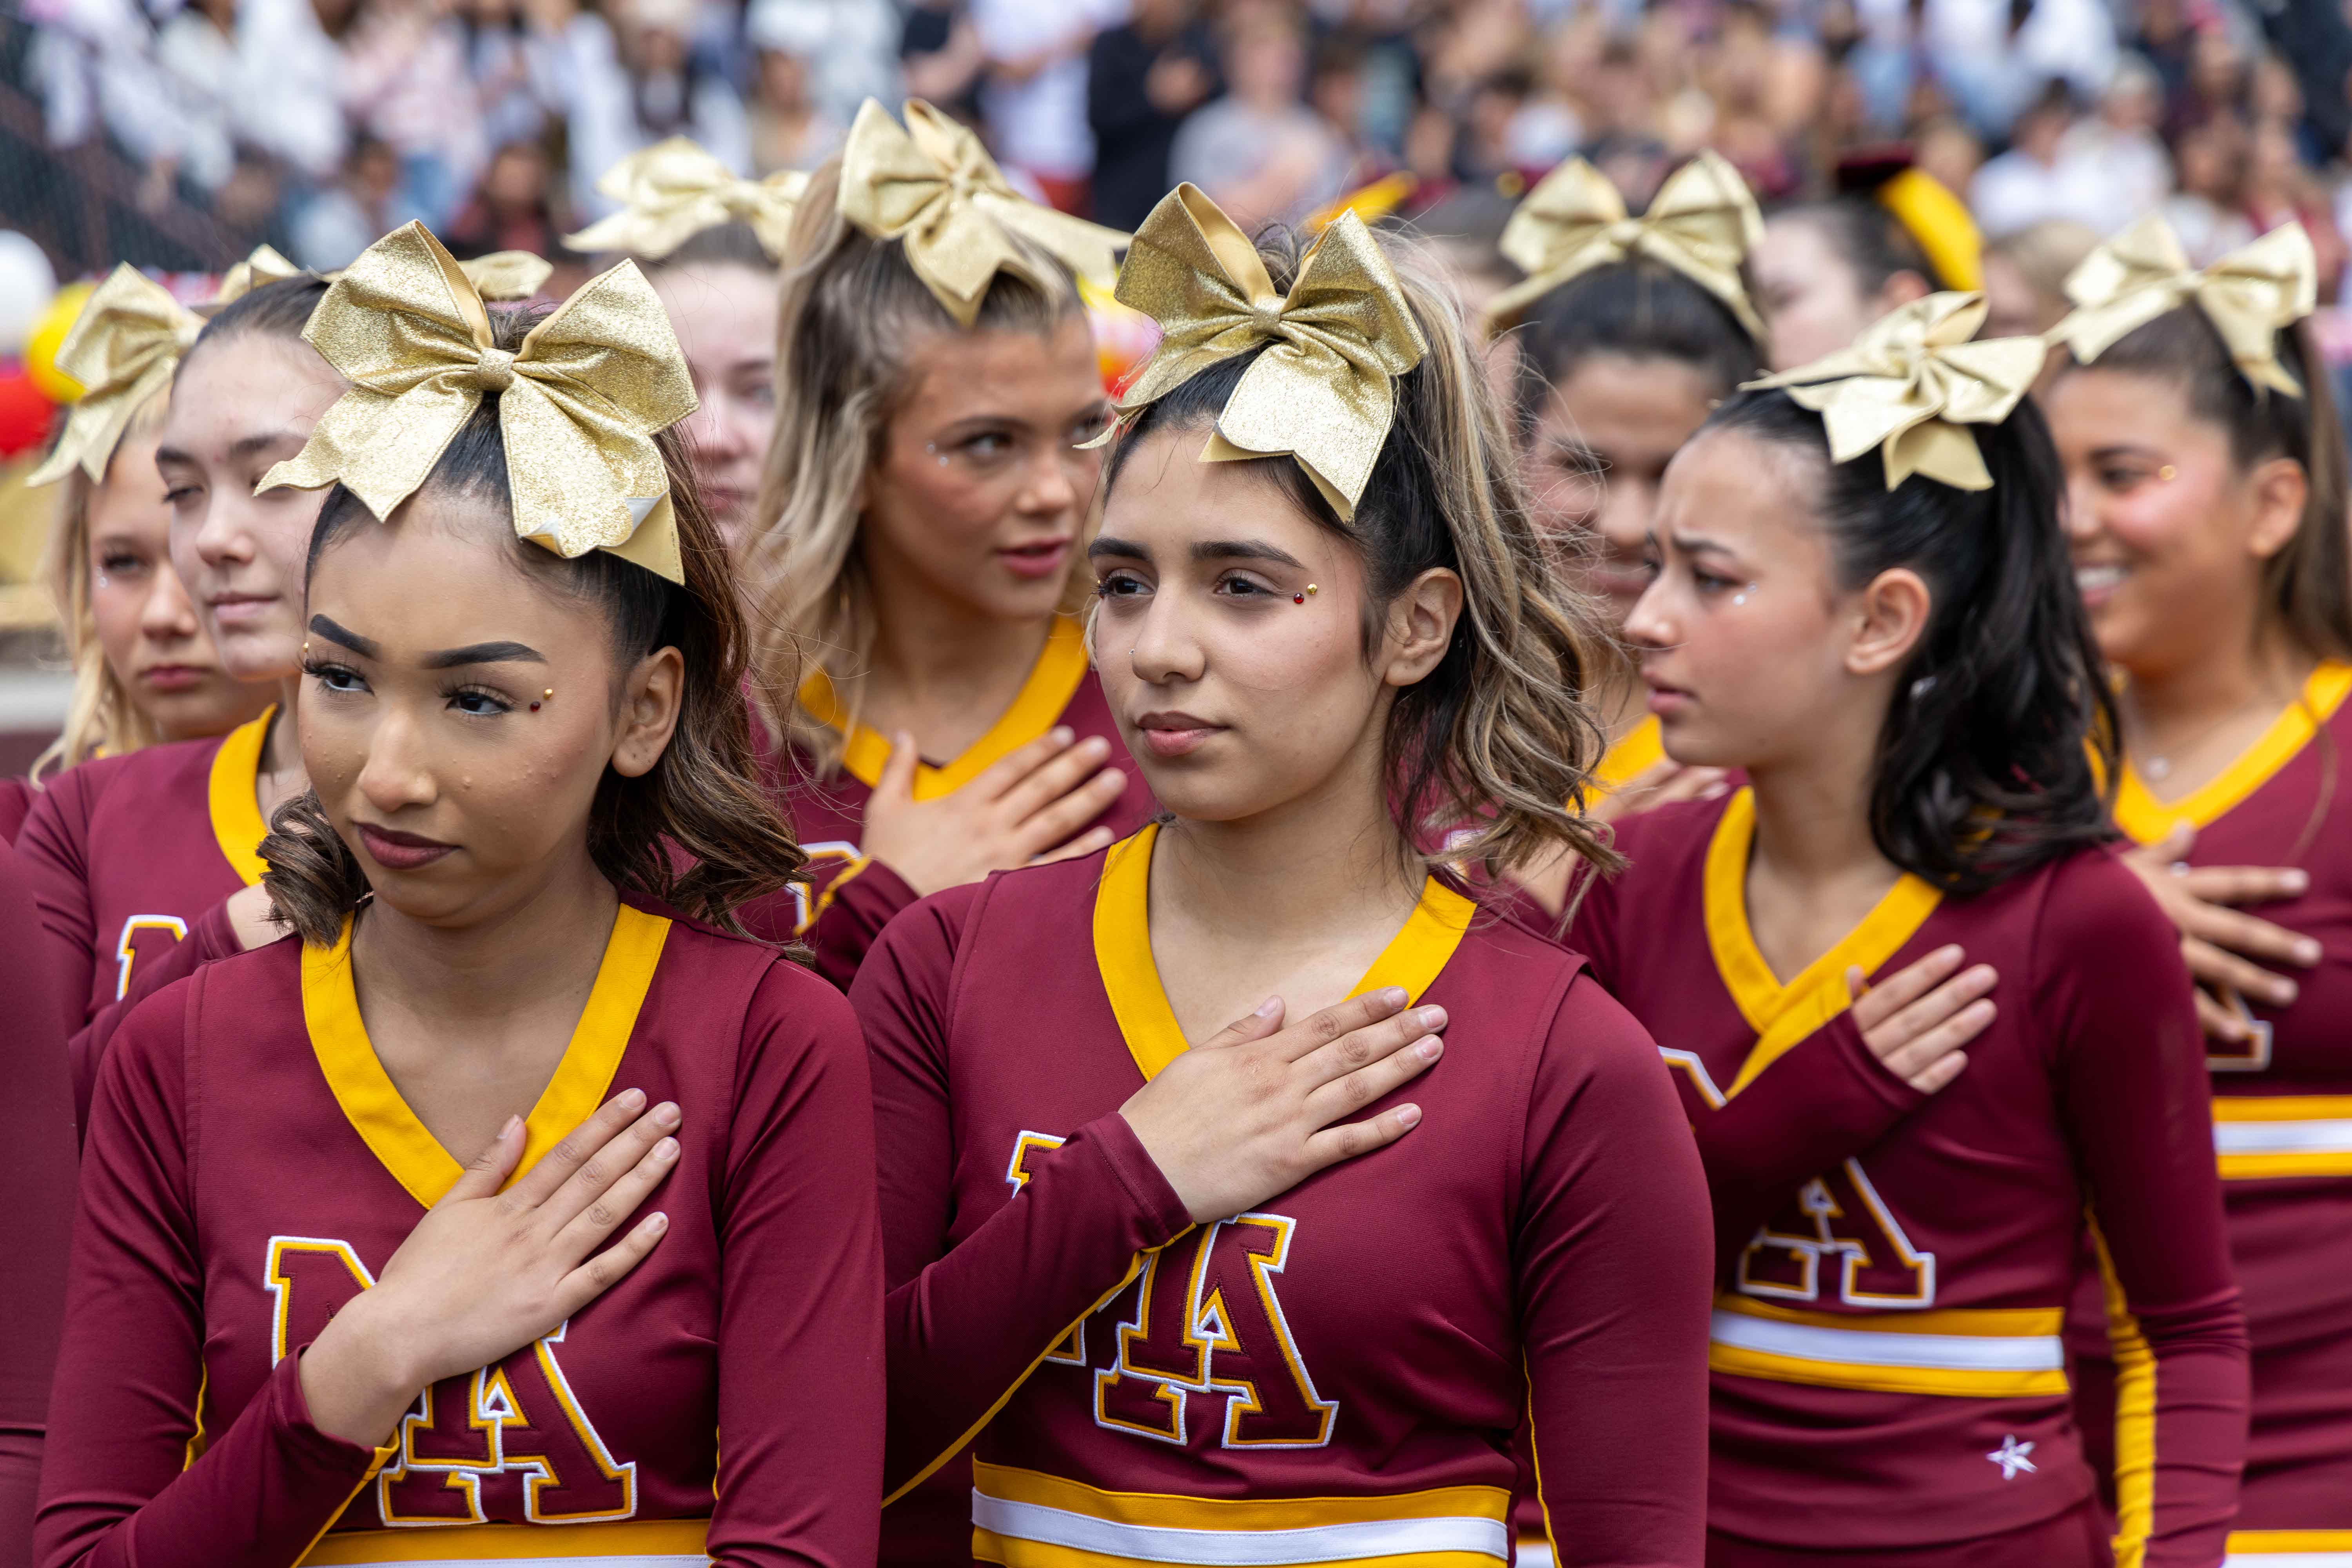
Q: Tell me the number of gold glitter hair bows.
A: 9